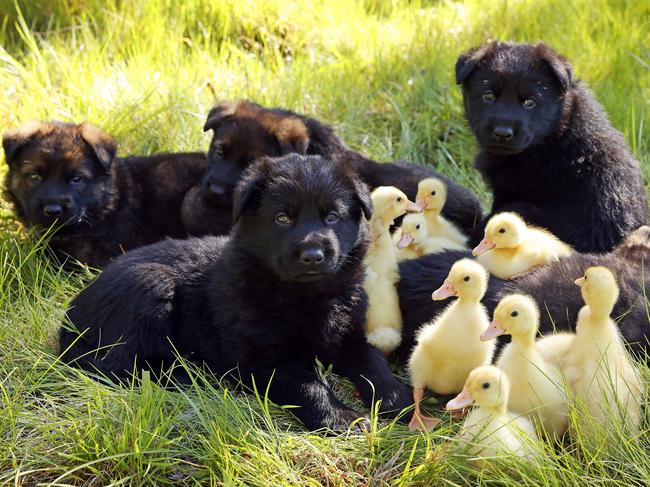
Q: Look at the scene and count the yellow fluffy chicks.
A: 8